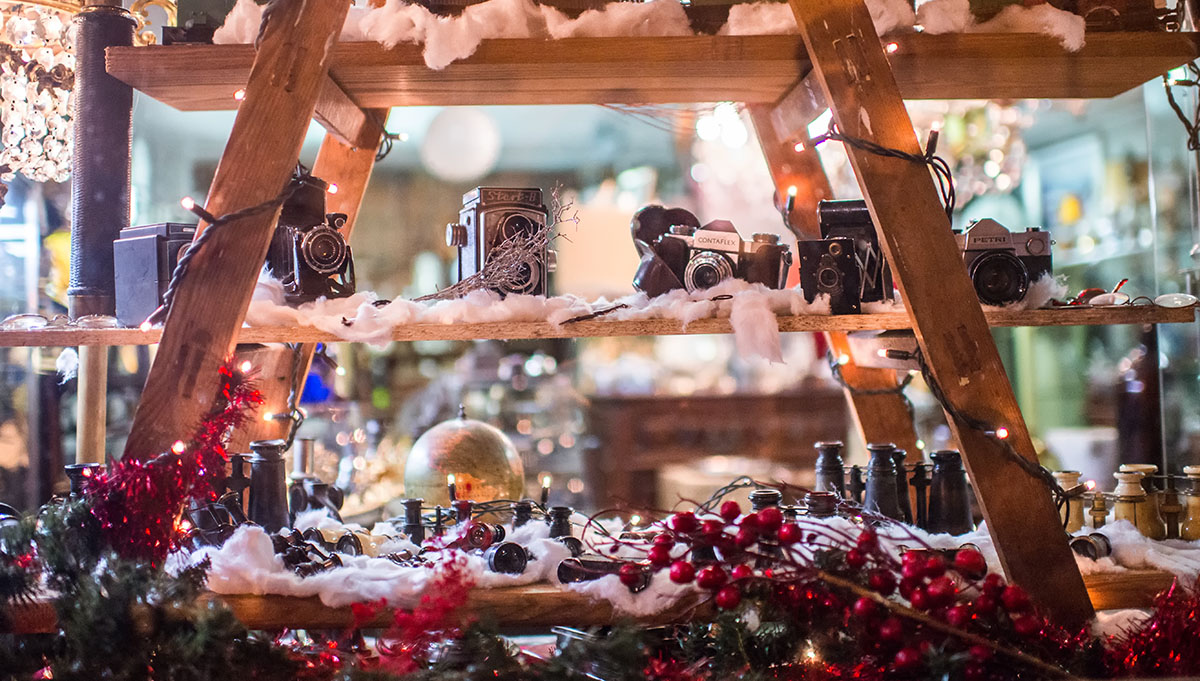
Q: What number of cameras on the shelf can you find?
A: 6